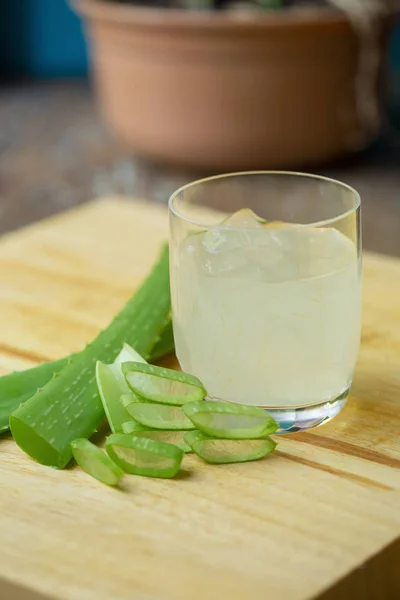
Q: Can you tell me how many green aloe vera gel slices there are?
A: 7